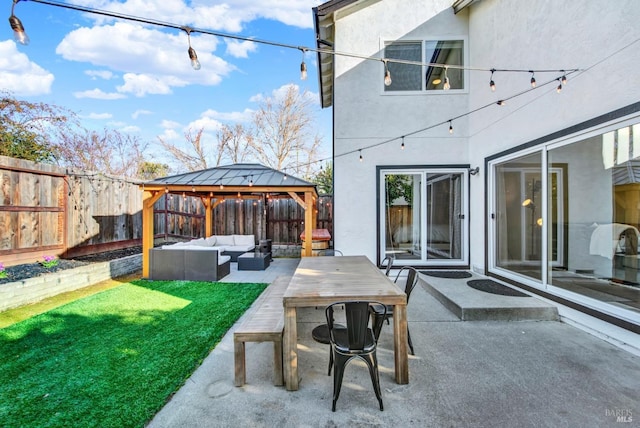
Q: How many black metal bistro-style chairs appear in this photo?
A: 4